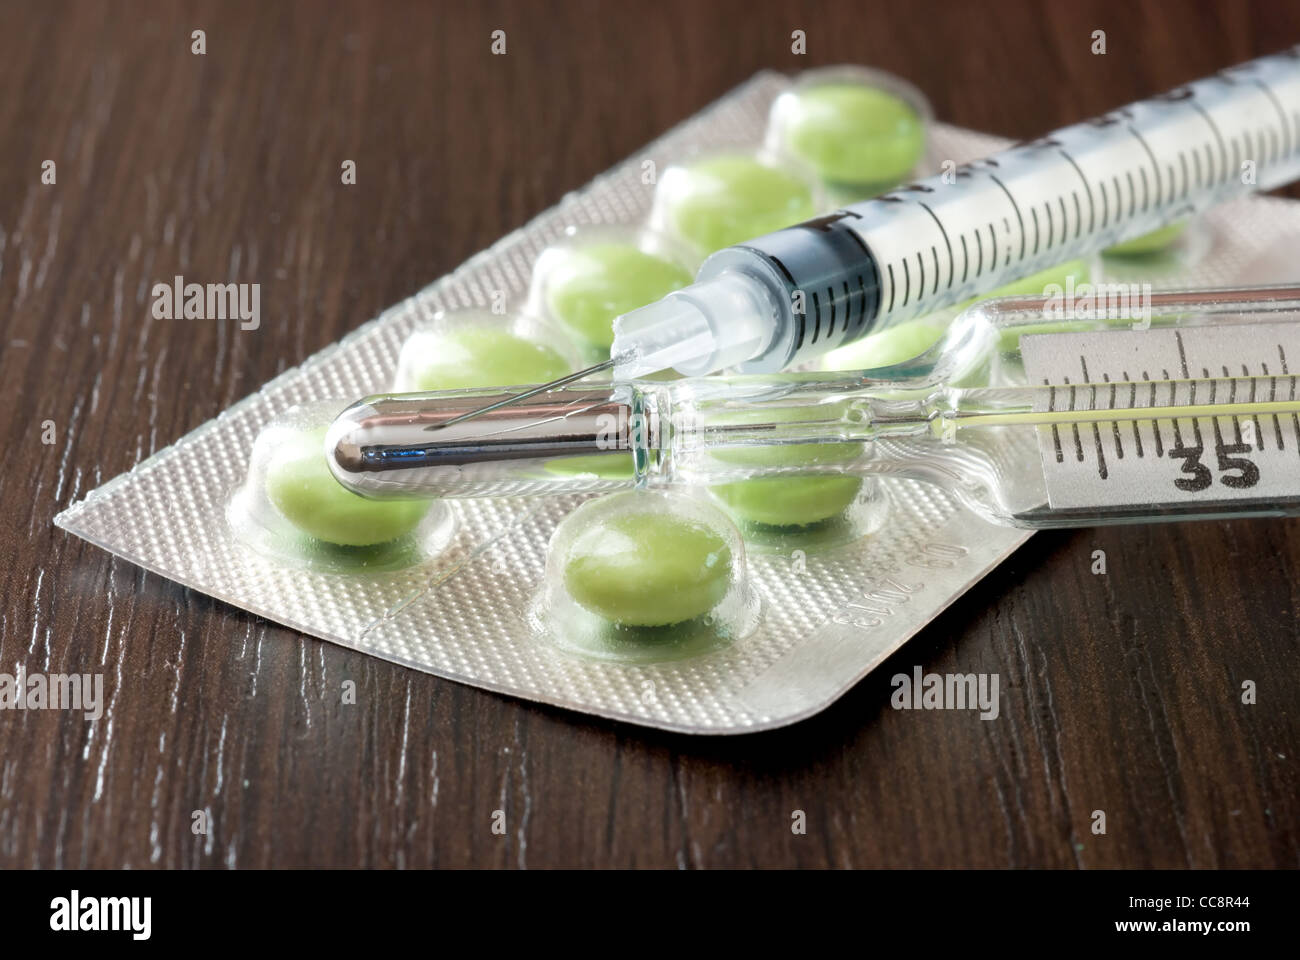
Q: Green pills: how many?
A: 10